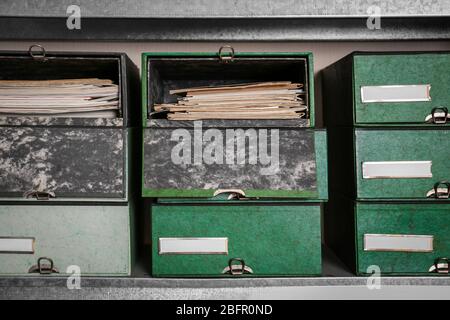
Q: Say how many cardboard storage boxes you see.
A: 9